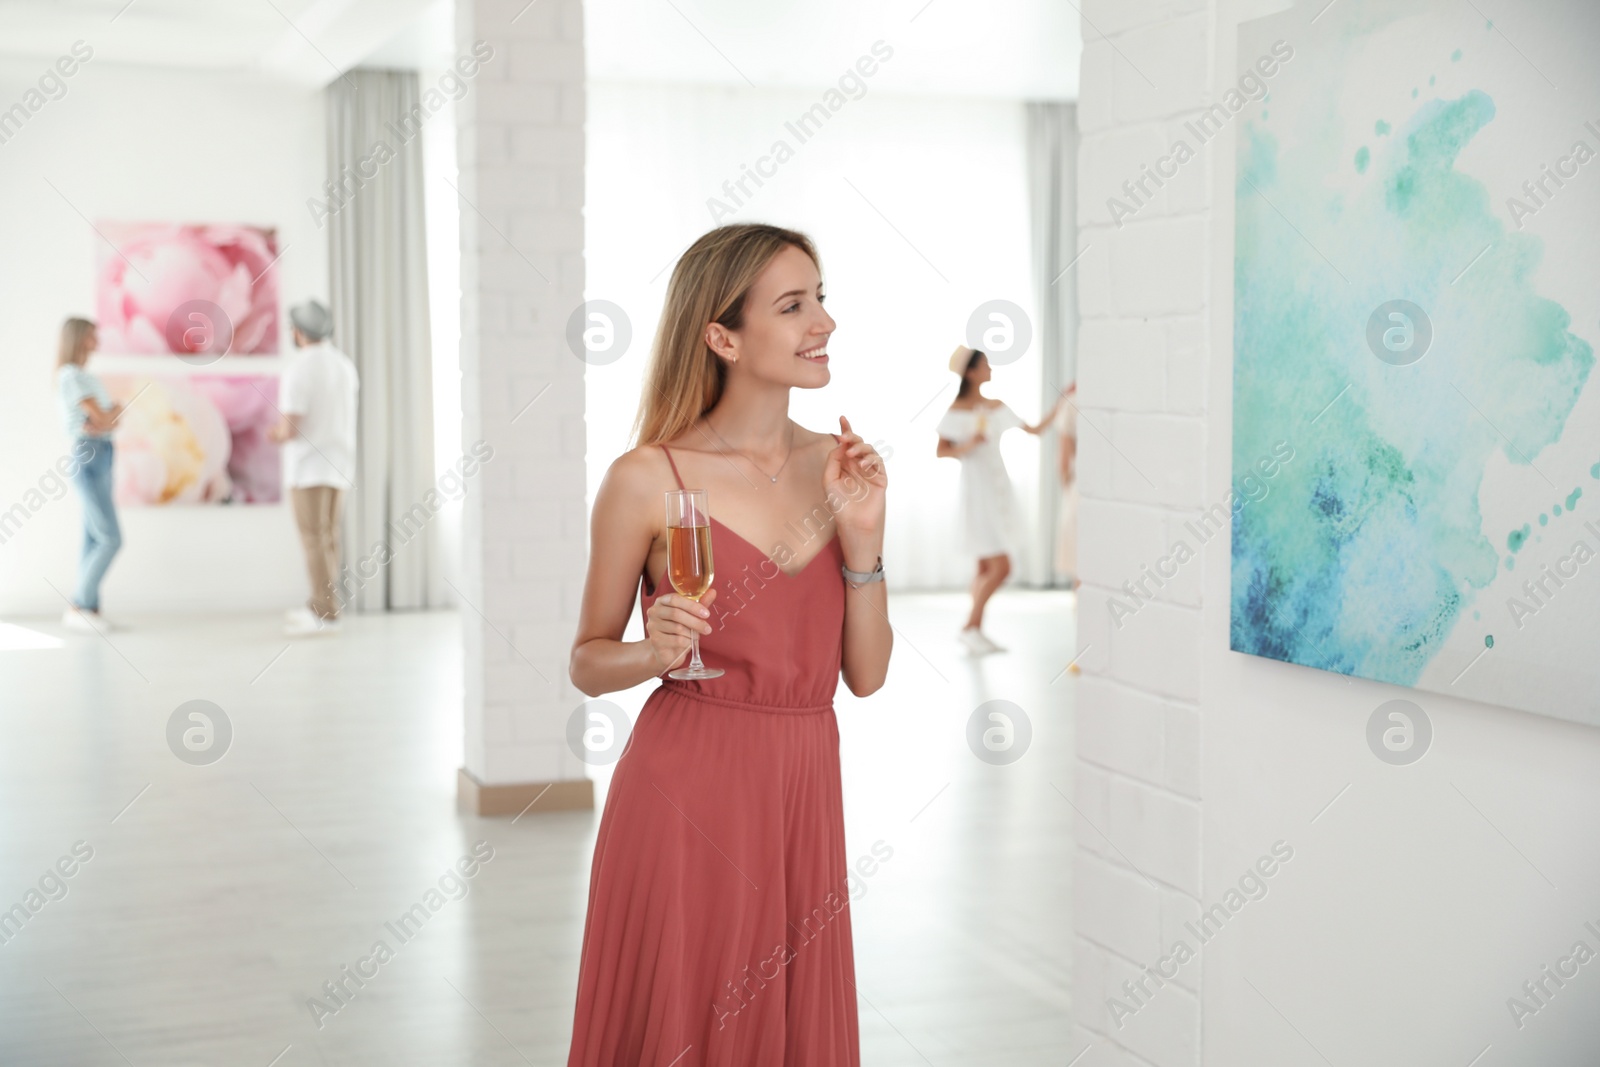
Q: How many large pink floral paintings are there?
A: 2